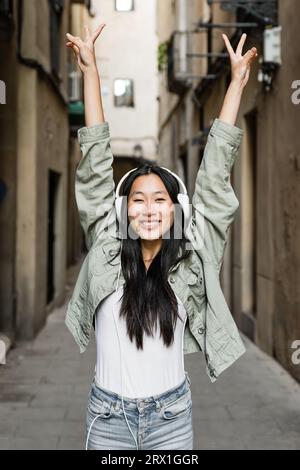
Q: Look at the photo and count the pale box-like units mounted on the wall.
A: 1